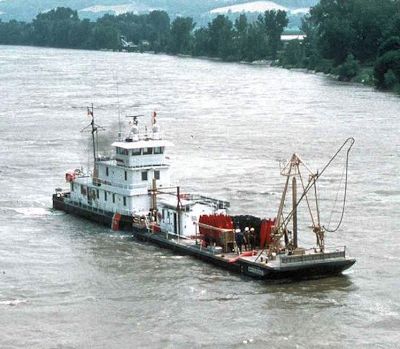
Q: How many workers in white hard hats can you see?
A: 3